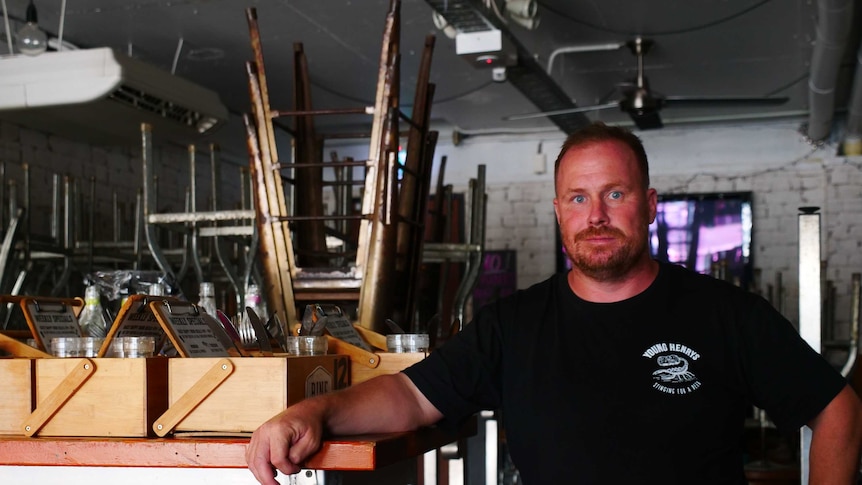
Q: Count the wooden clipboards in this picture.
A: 4